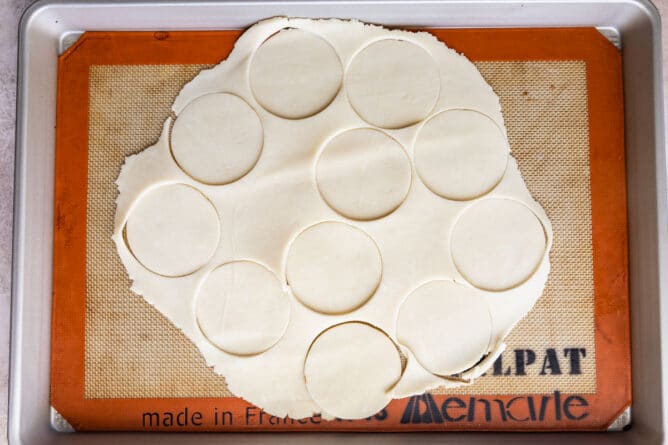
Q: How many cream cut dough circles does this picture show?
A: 11